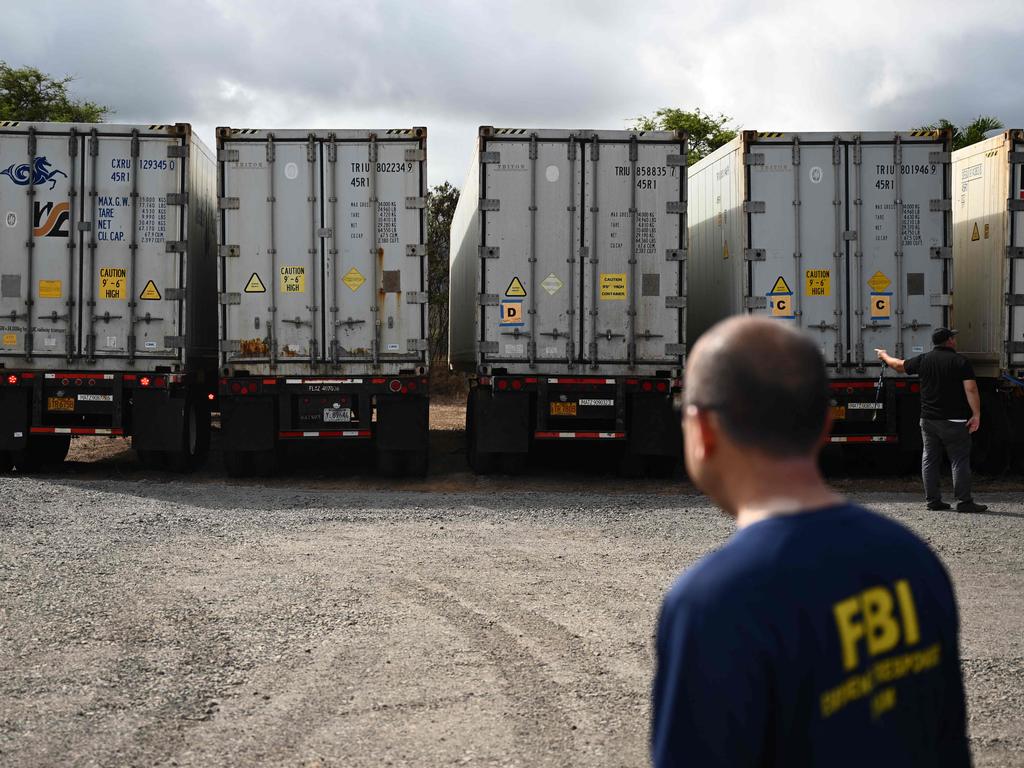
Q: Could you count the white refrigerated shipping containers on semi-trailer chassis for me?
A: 5